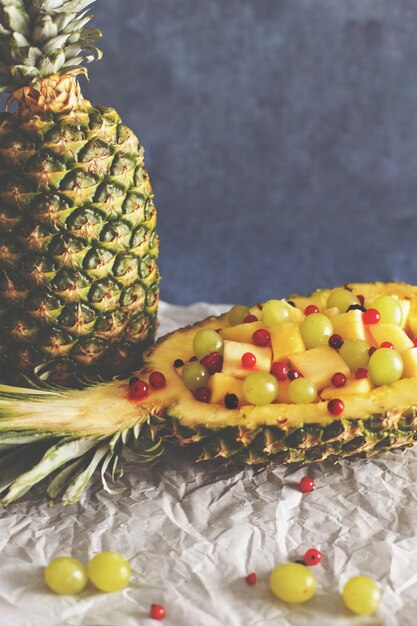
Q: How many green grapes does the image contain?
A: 15